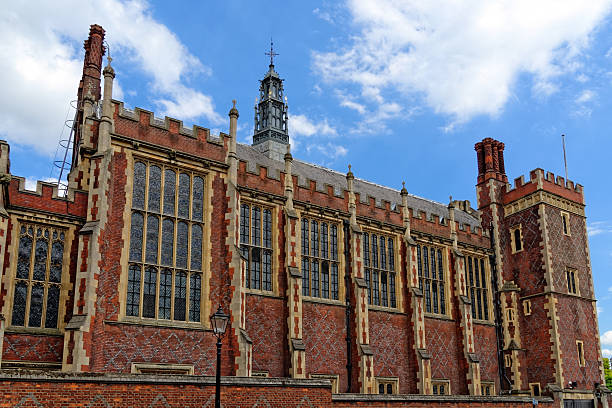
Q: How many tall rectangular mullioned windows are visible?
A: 7